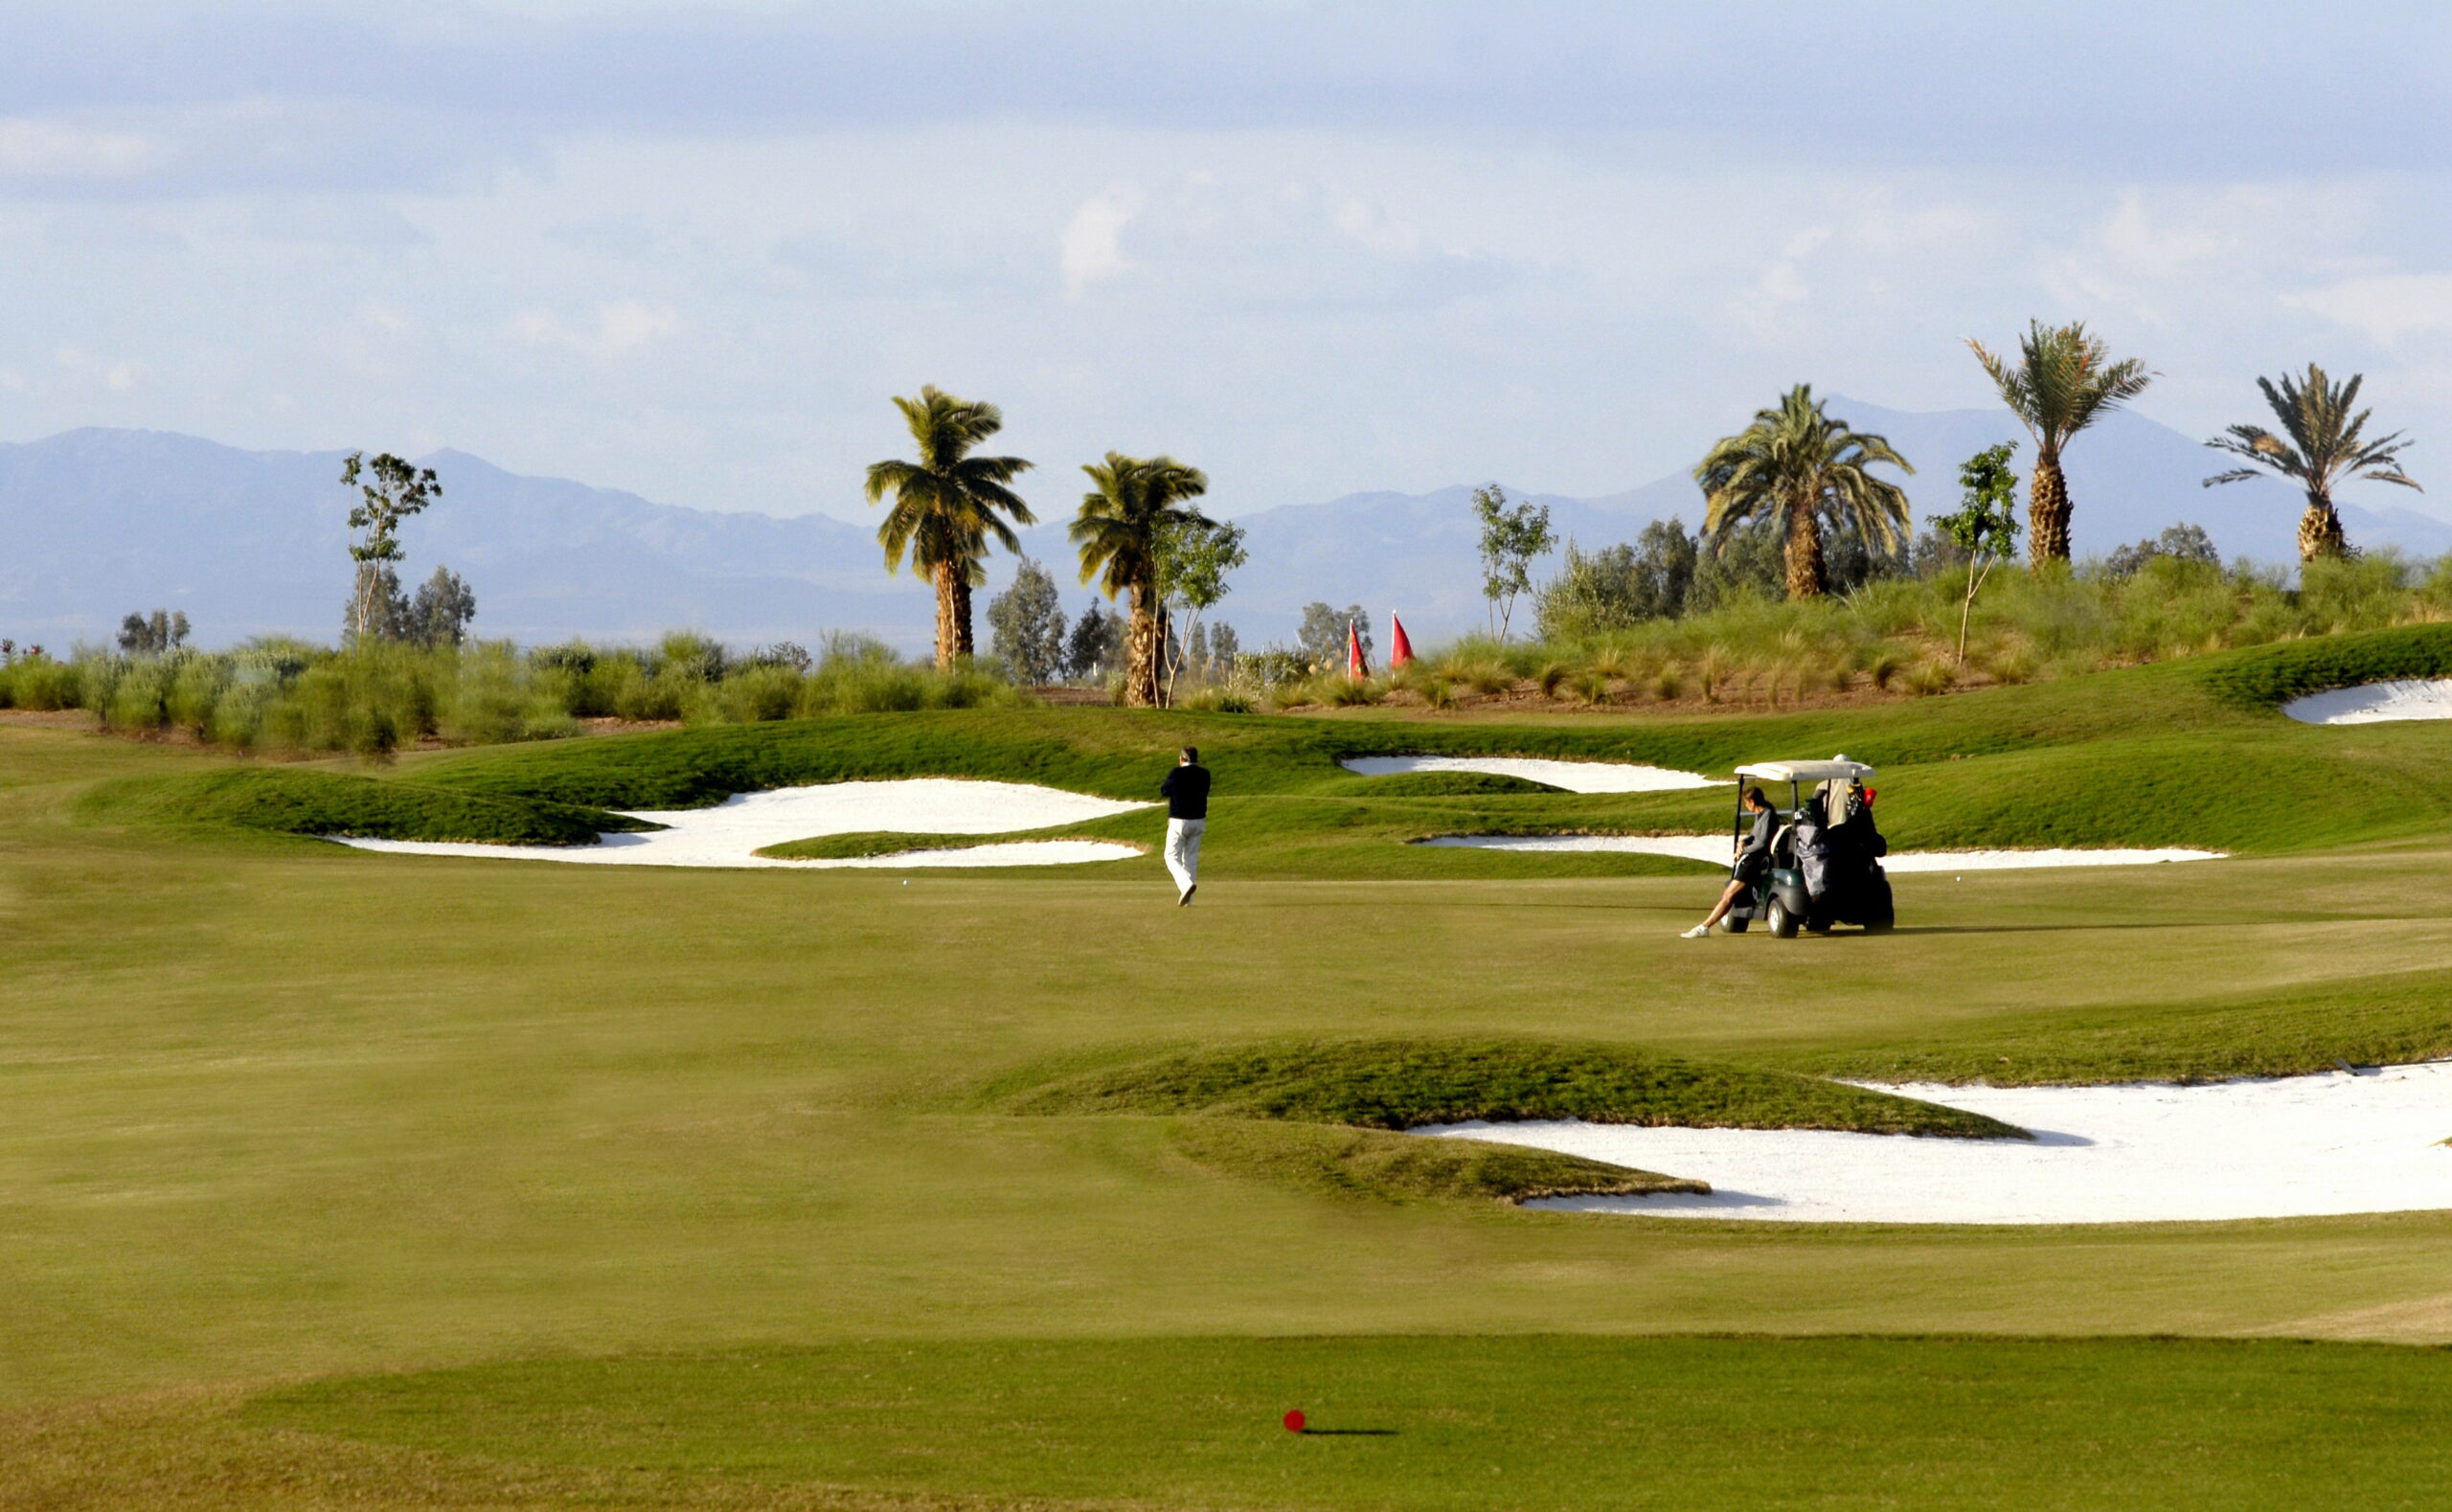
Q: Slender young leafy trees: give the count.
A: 4